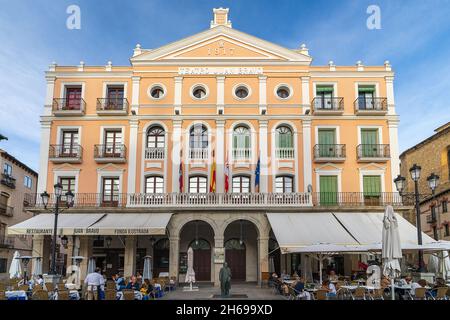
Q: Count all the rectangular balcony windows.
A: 12